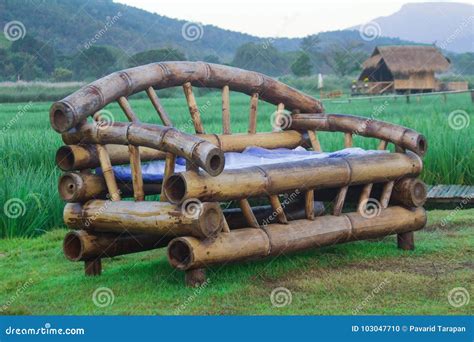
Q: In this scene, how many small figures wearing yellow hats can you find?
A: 2